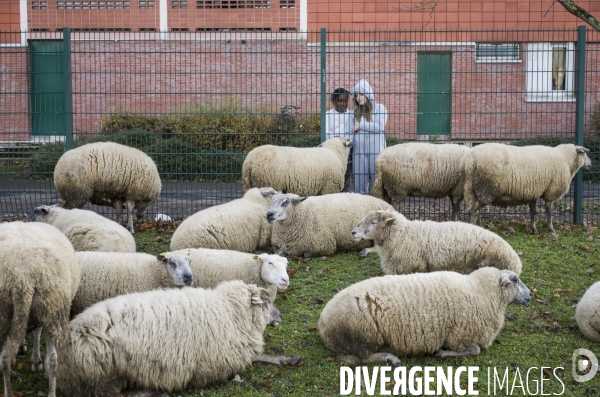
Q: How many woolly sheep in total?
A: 14